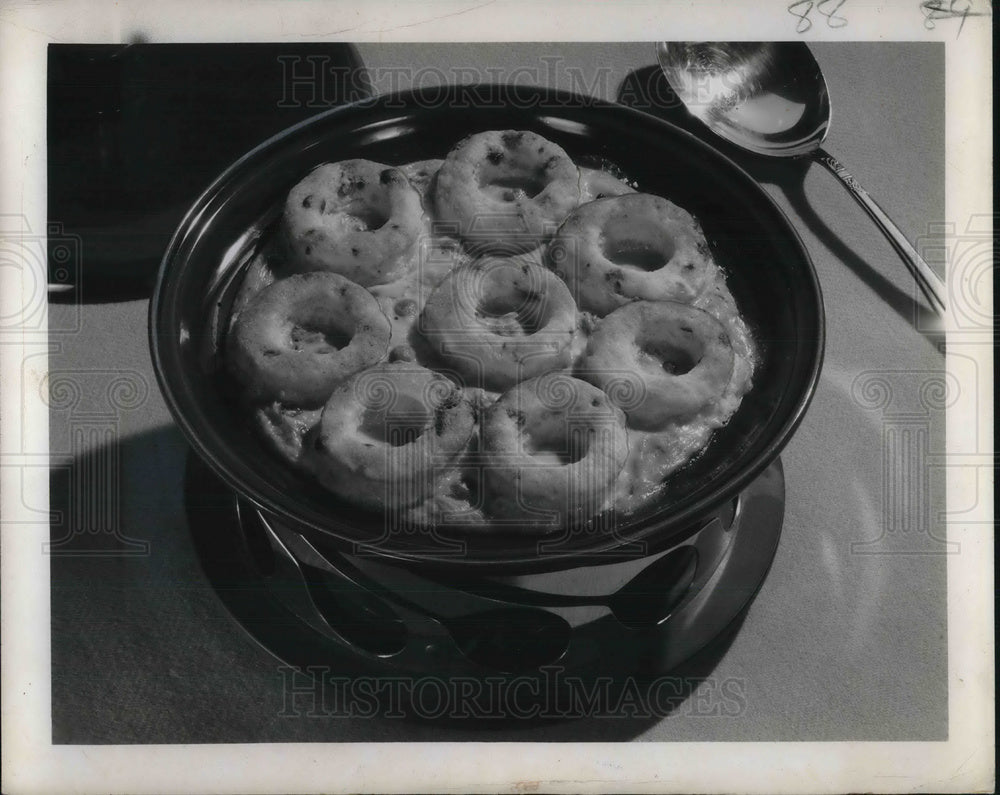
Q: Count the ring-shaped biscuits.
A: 8